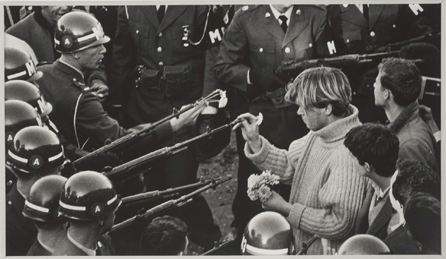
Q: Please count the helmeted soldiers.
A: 9